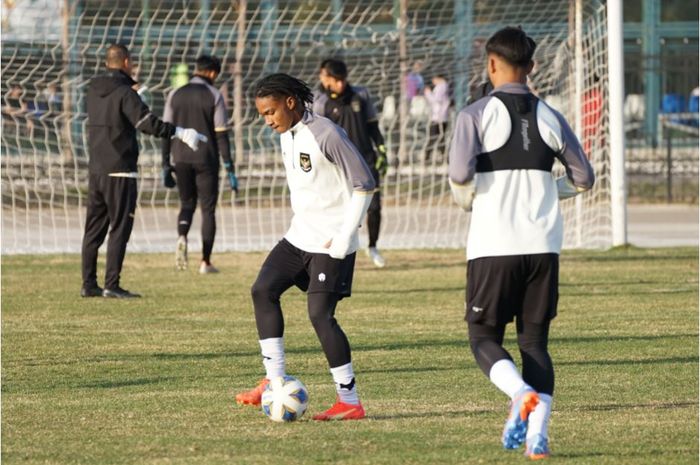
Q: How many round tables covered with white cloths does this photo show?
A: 0